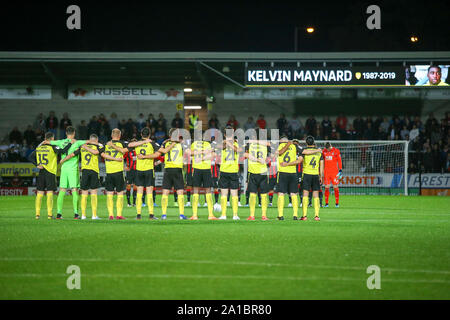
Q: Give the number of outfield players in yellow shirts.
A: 10